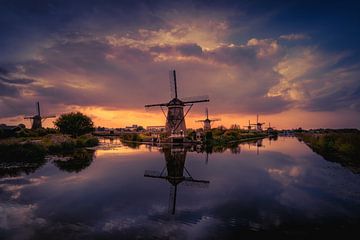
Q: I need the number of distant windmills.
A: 5